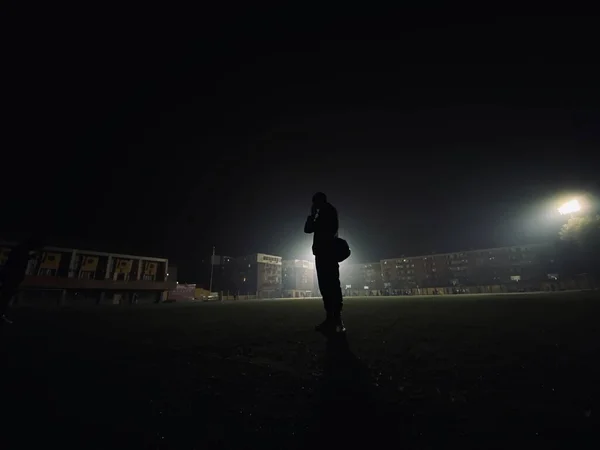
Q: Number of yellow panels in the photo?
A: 4